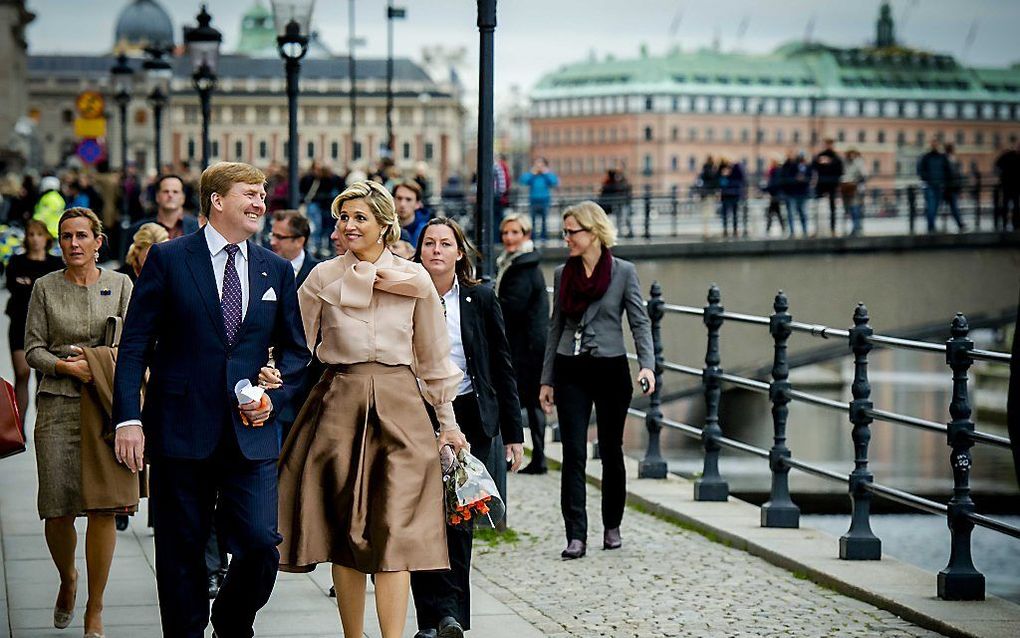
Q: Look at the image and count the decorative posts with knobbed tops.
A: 5